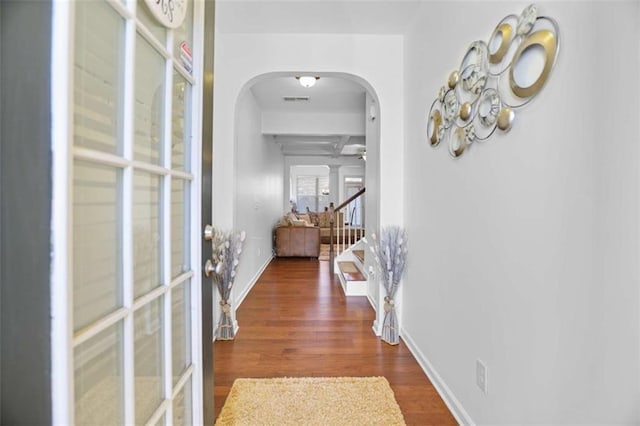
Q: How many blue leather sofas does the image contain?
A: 0